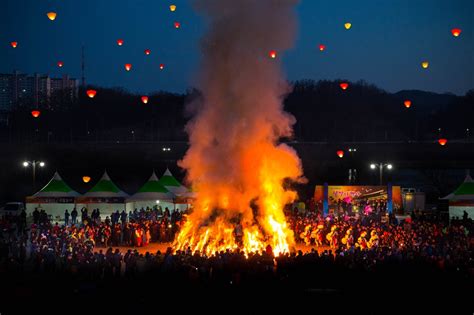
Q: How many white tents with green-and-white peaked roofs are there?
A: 5